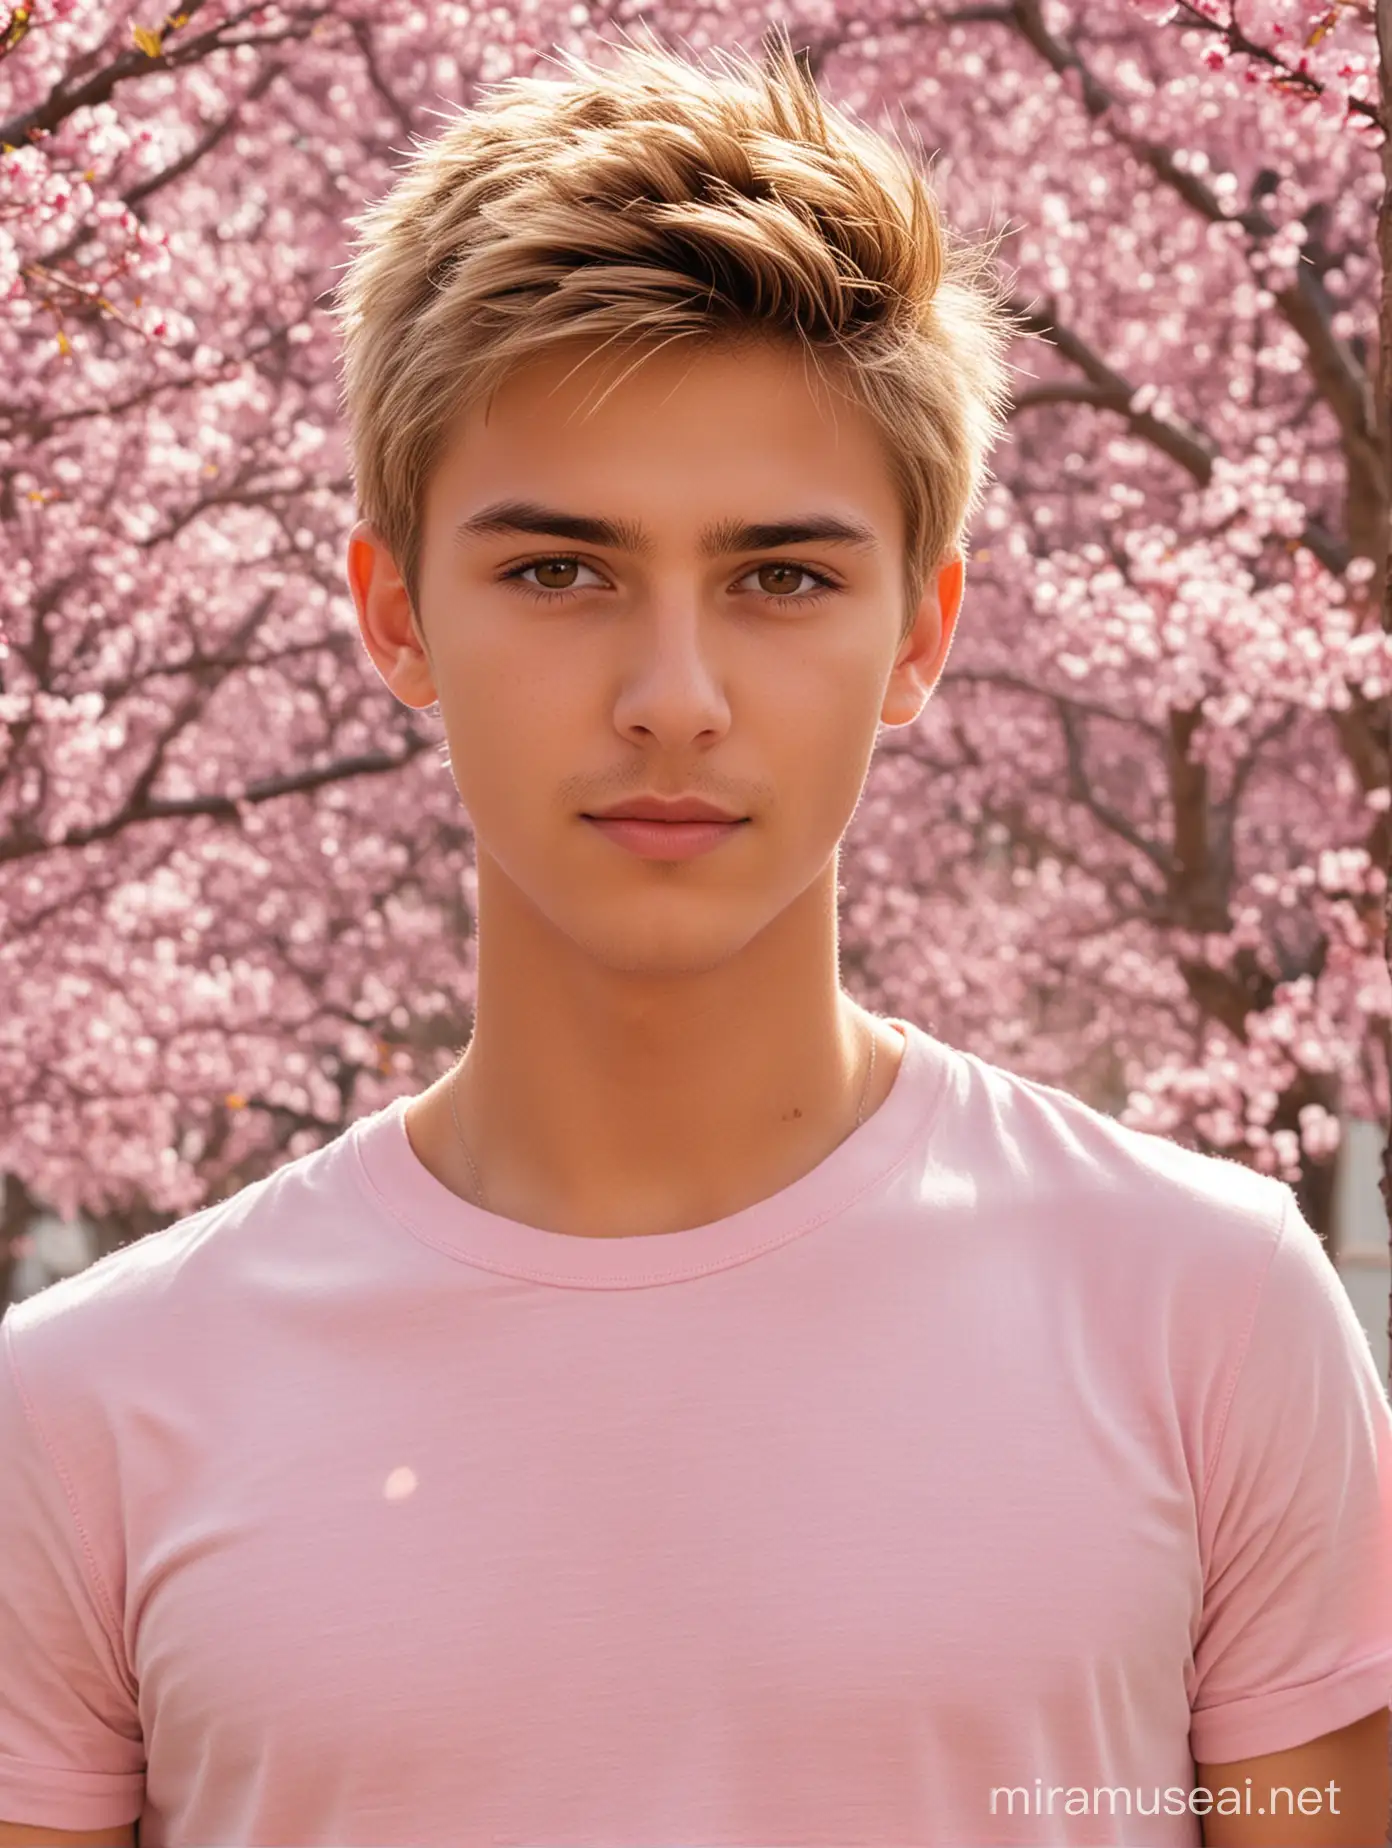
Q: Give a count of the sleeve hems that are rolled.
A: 2